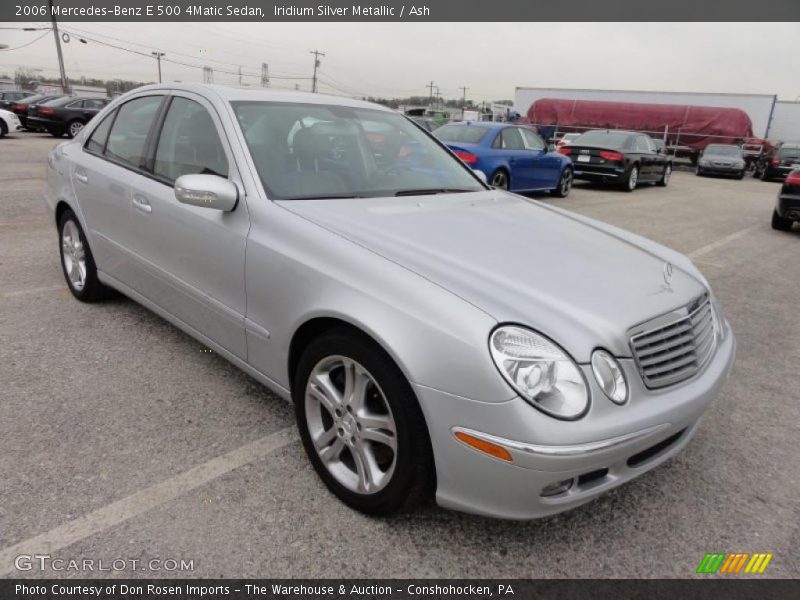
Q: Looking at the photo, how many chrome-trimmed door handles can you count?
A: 2